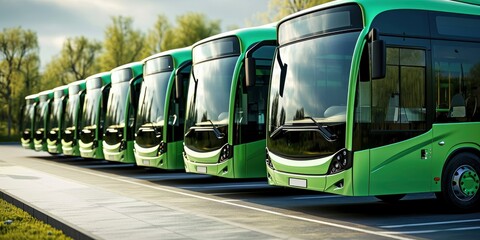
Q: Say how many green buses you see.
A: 9